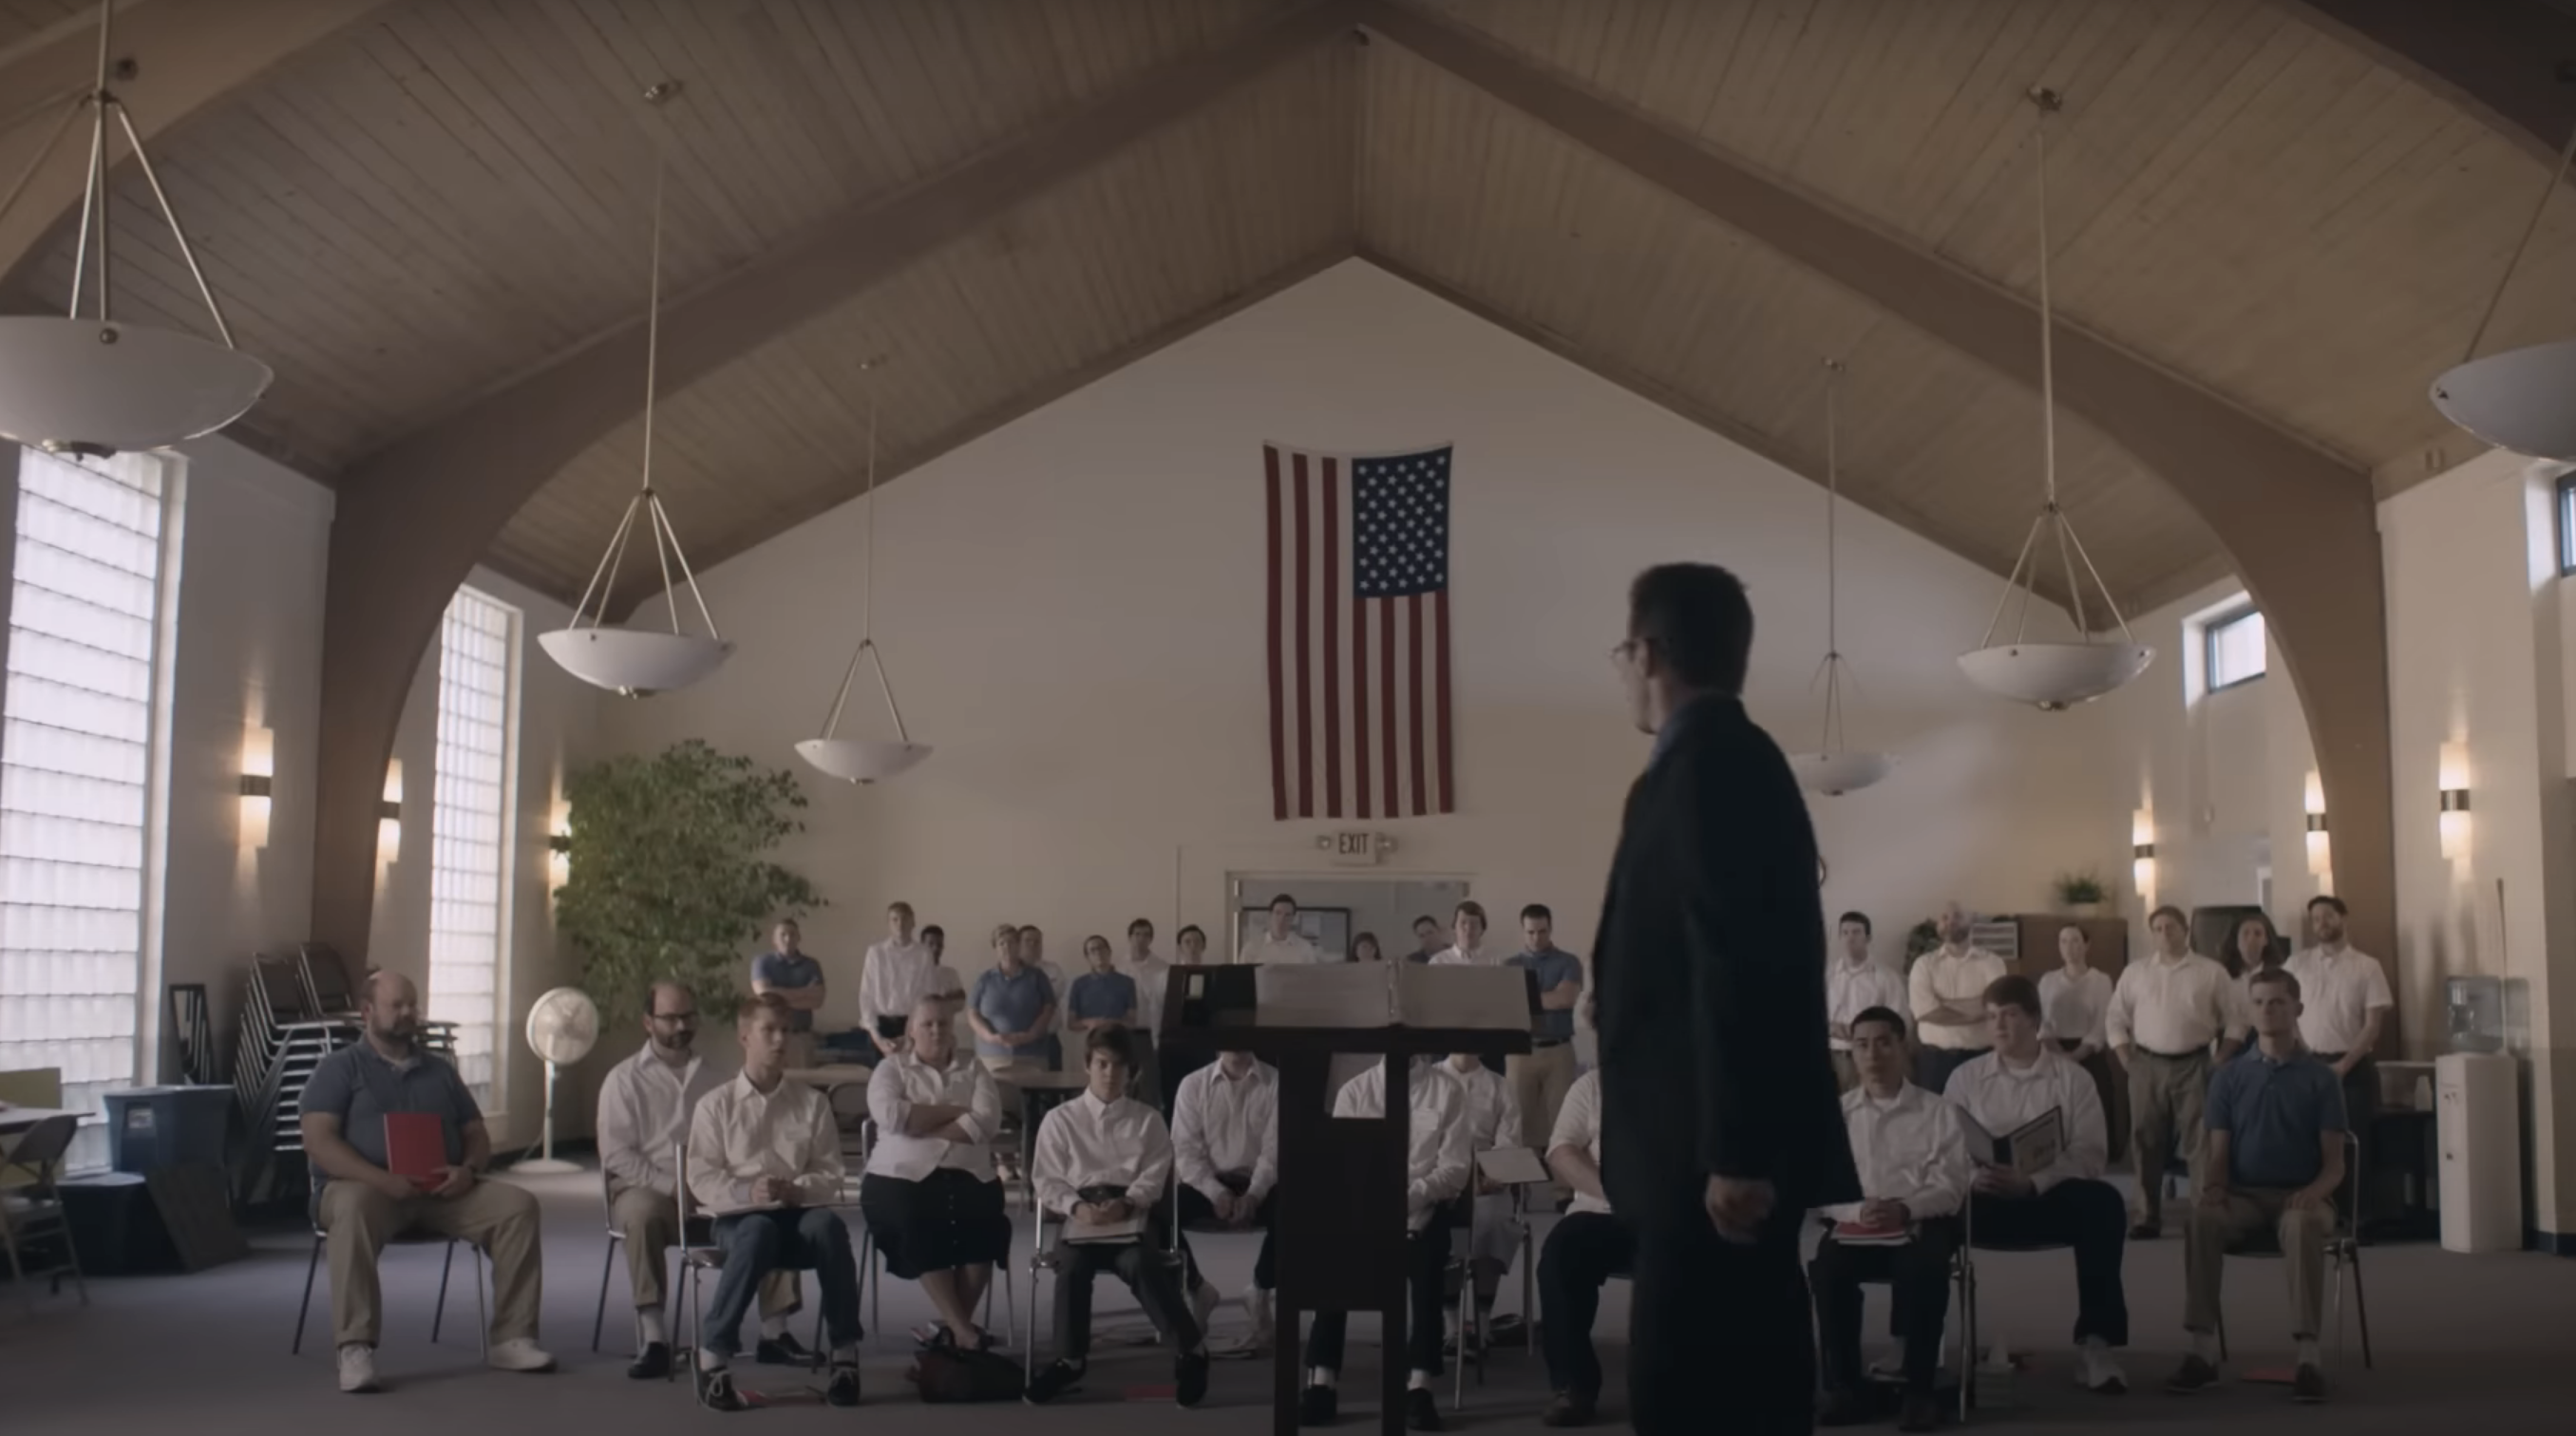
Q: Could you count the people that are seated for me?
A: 12